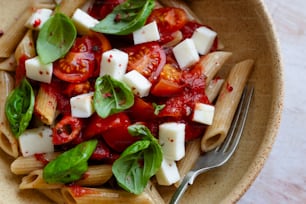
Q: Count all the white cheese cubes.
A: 13